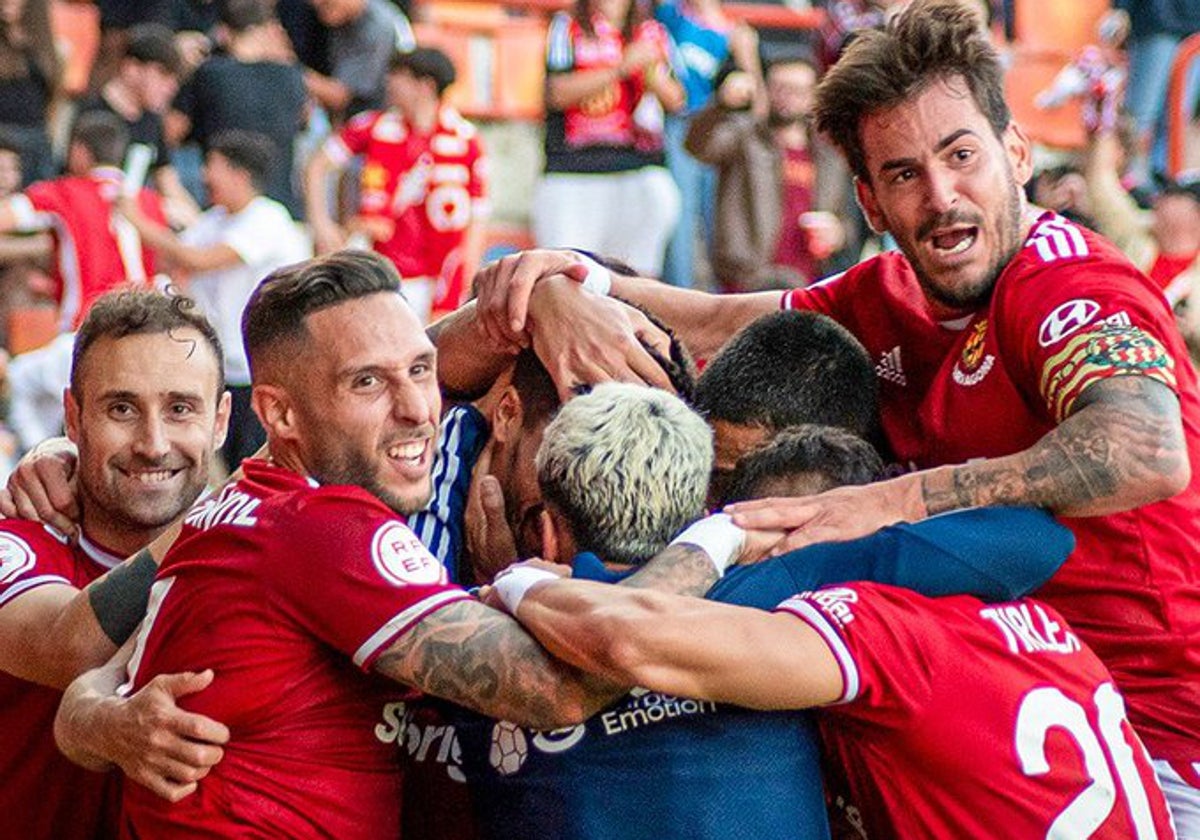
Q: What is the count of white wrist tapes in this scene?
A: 3